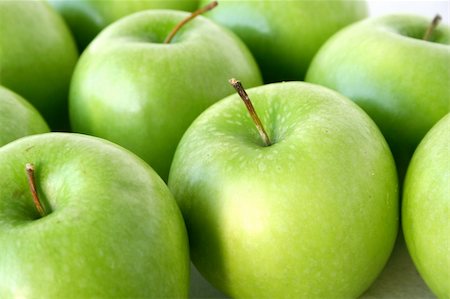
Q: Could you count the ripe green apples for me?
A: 9